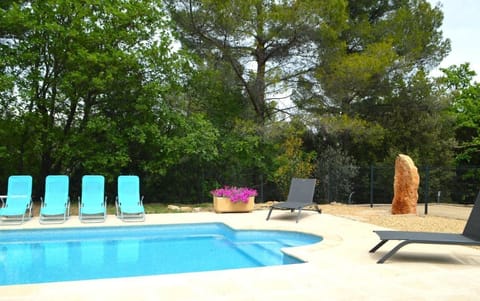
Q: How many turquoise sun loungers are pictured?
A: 4